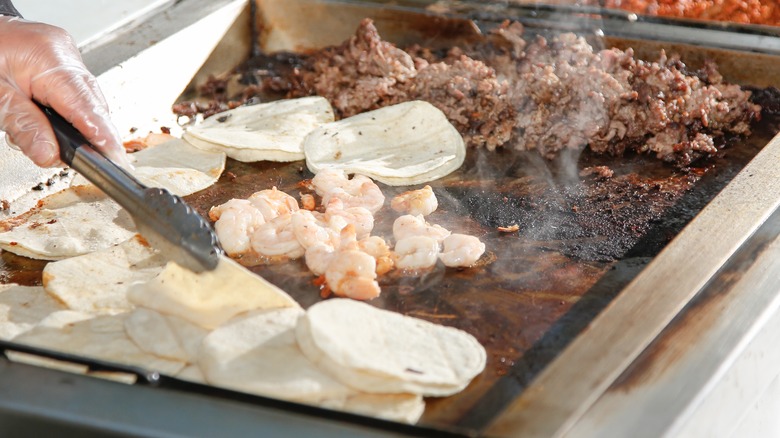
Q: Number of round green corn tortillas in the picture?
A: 0